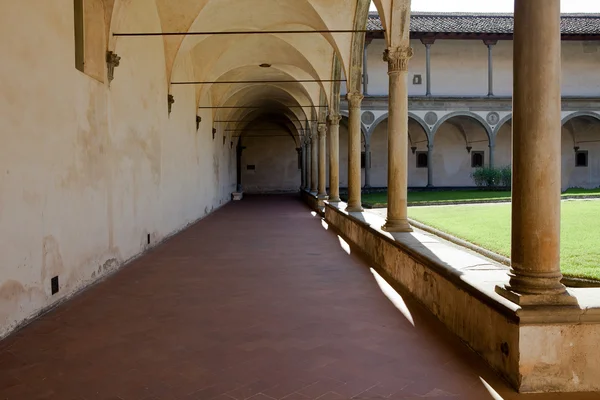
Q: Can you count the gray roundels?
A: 3